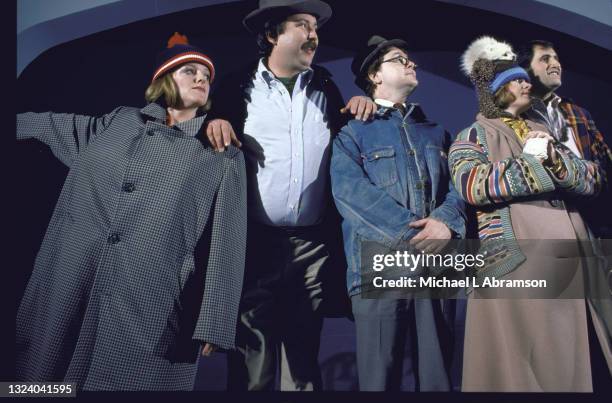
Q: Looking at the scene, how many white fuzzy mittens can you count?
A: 1